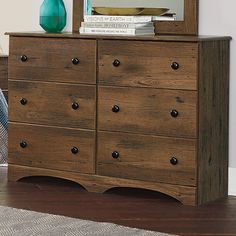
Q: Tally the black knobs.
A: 12